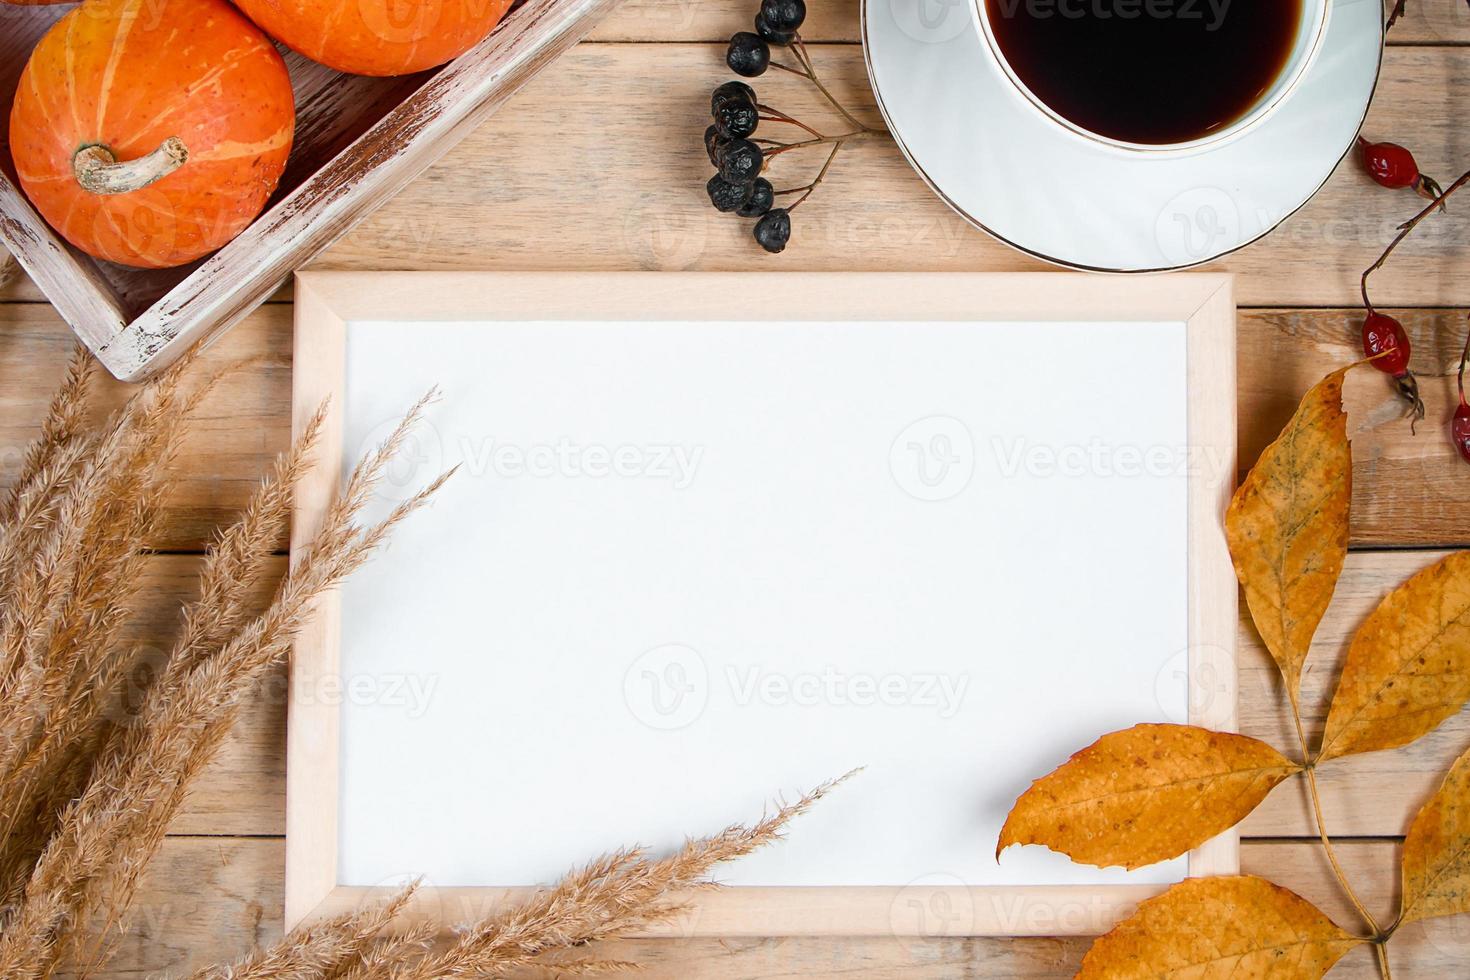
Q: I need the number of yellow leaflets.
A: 5